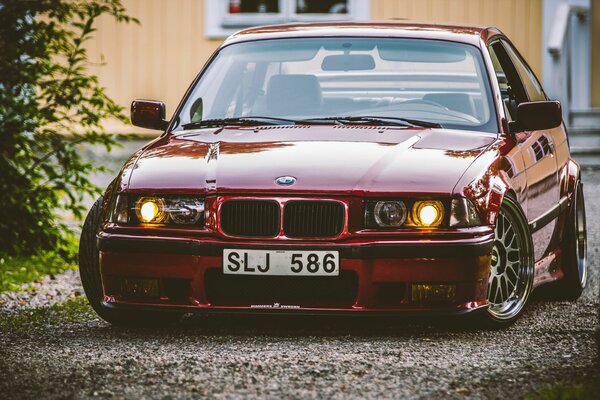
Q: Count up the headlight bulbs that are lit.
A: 2